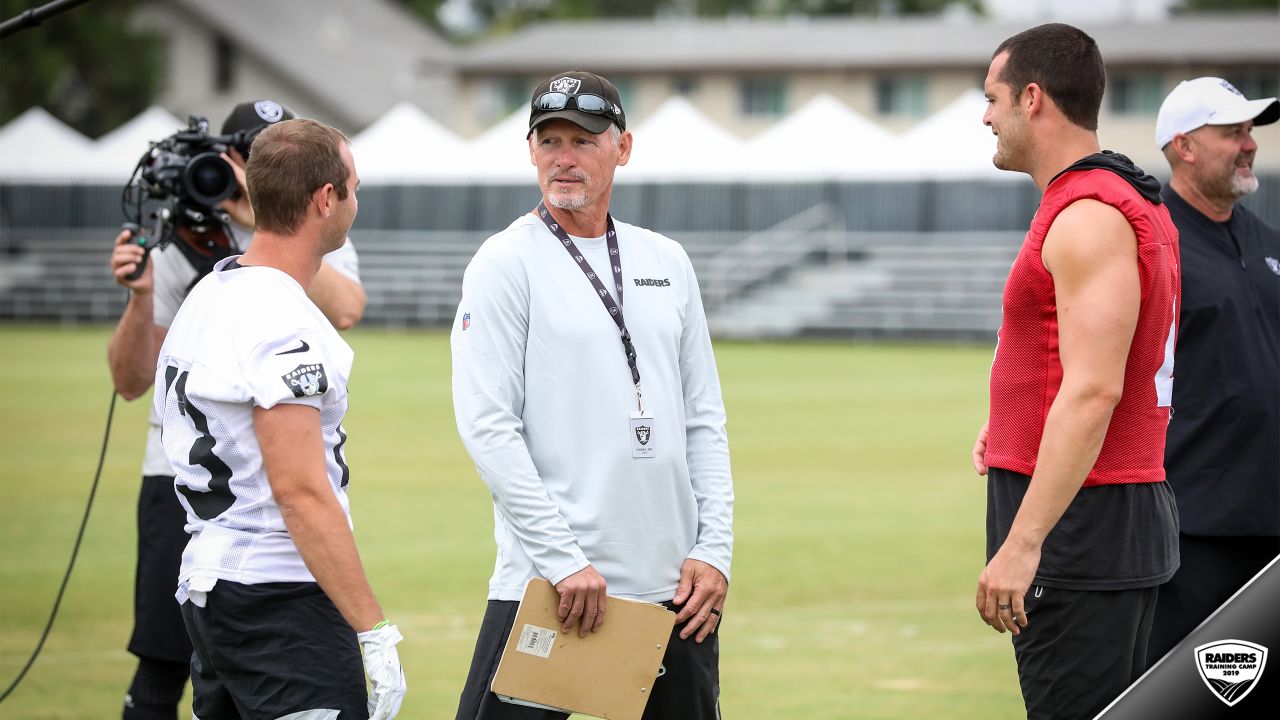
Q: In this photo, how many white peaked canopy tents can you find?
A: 7